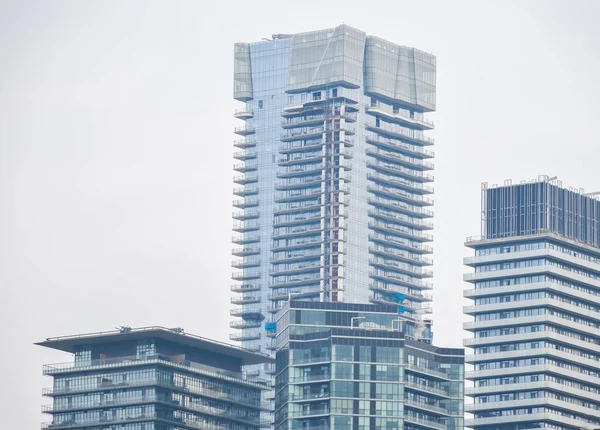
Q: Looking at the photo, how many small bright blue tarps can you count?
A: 3